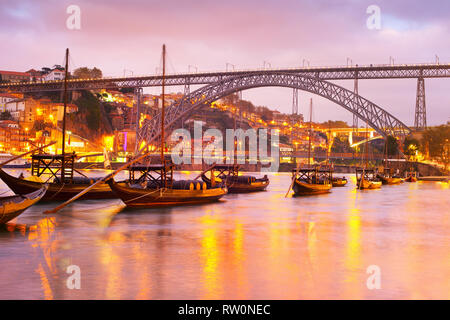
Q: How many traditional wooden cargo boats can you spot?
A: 9